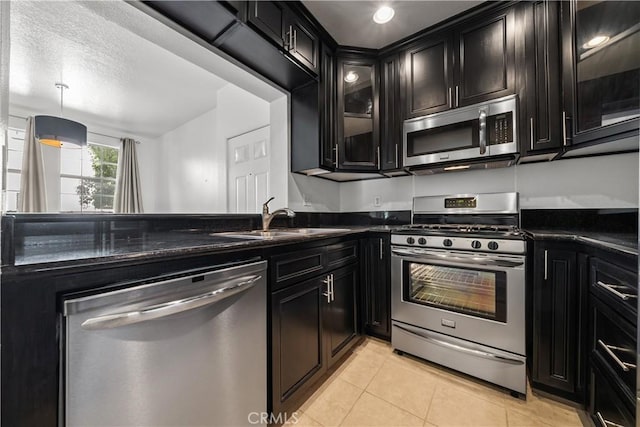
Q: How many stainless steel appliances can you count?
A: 3